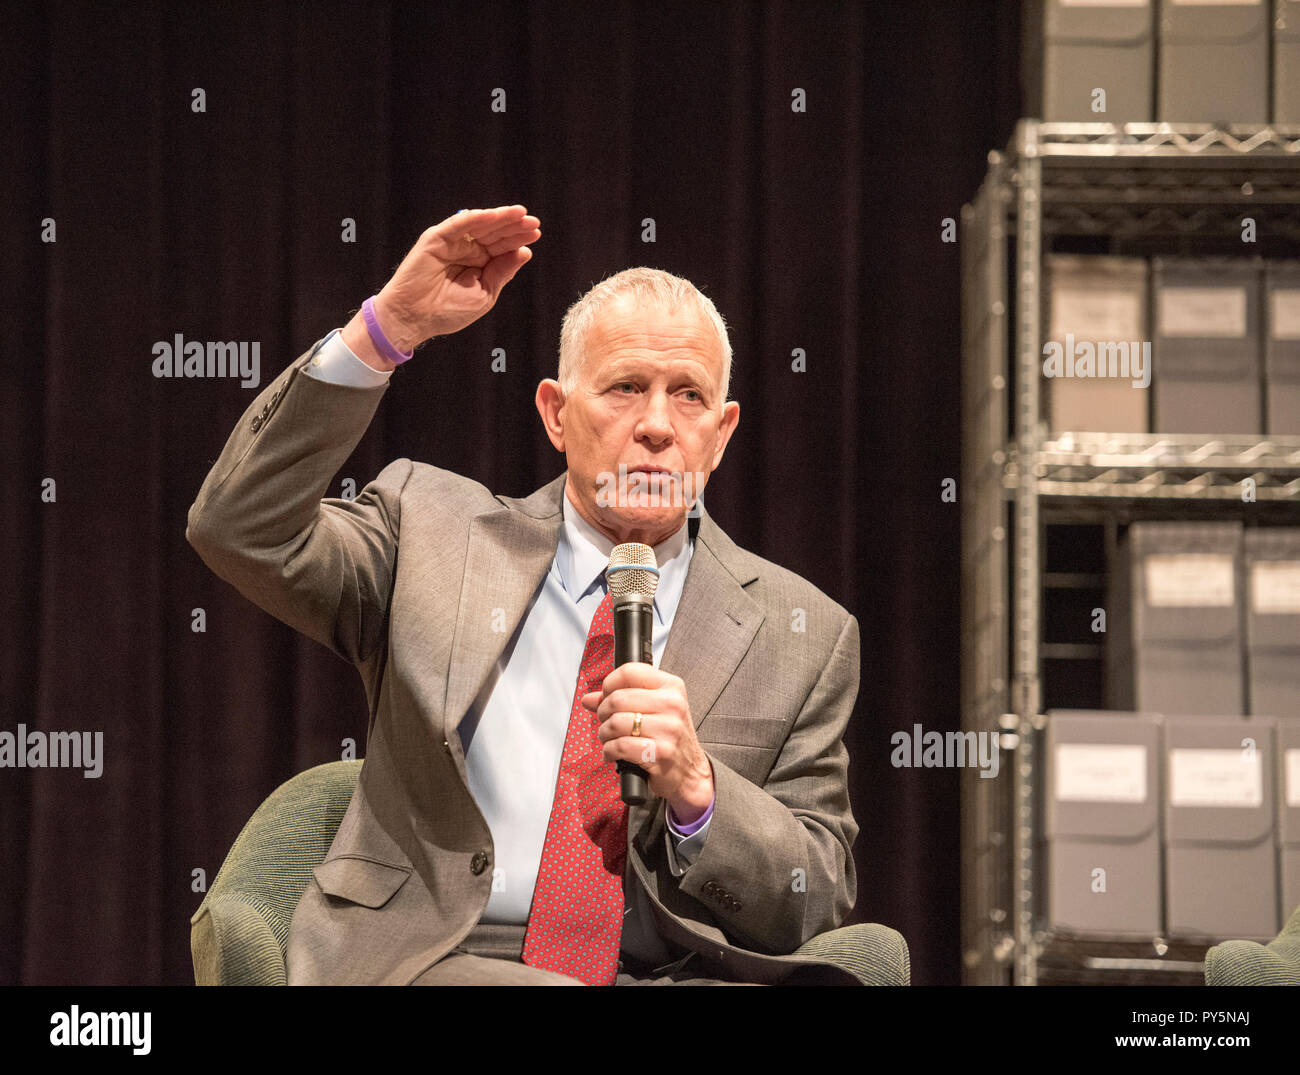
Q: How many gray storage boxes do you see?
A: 11